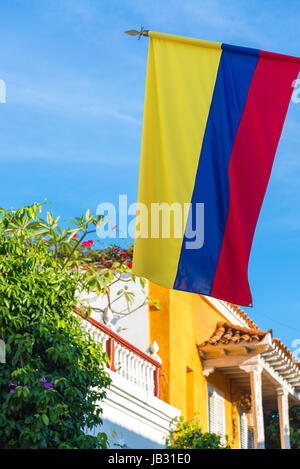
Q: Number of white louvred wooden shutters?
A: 2